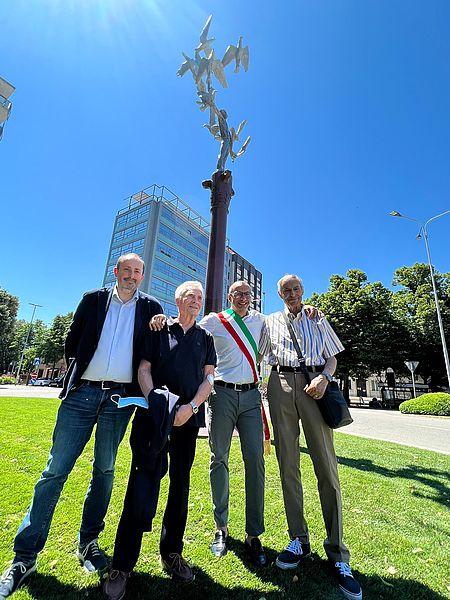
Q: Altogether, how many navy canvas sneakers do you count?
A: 2